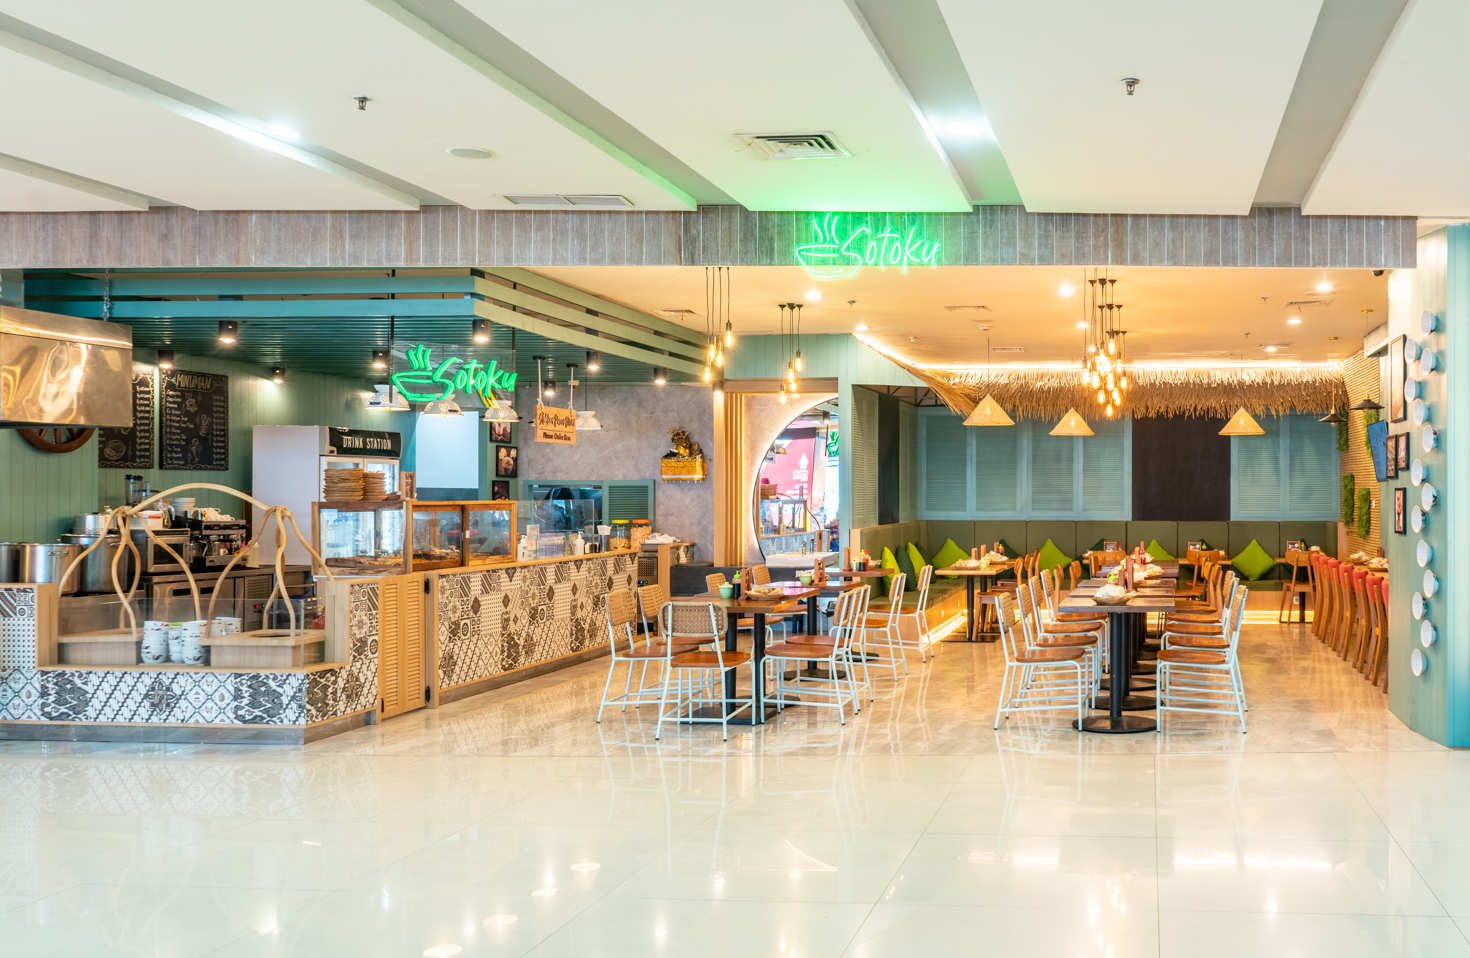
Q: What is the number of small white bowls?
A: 14